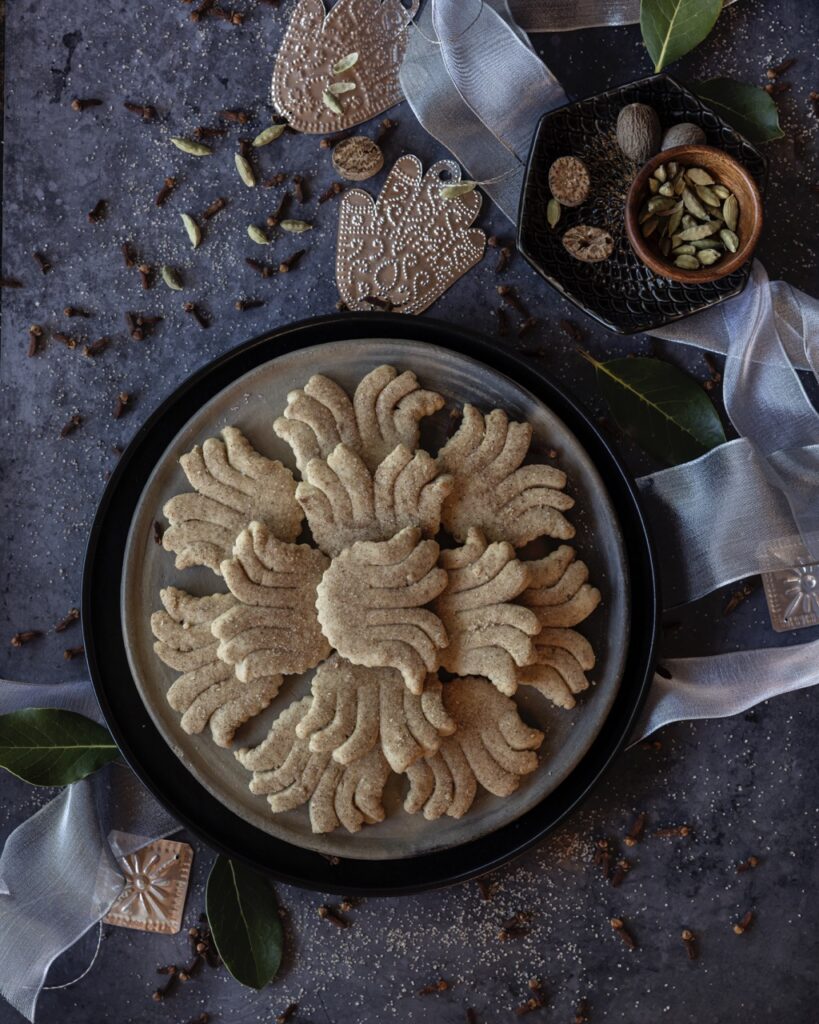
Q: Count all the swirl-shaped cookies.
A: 12